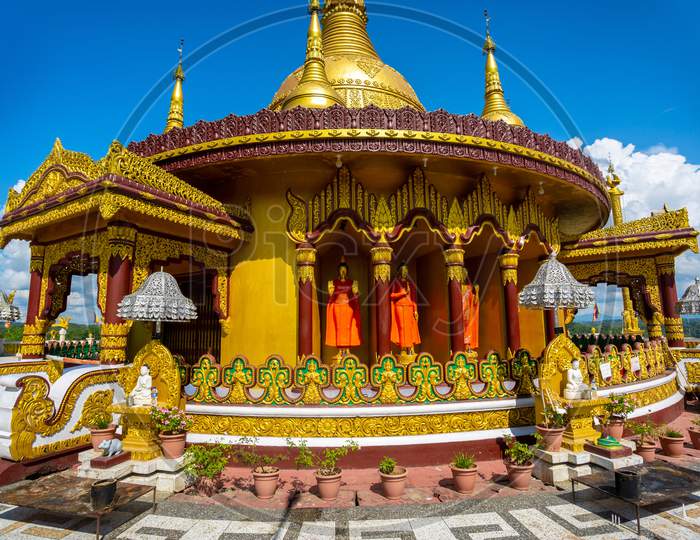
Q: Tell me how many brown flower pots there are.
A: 12